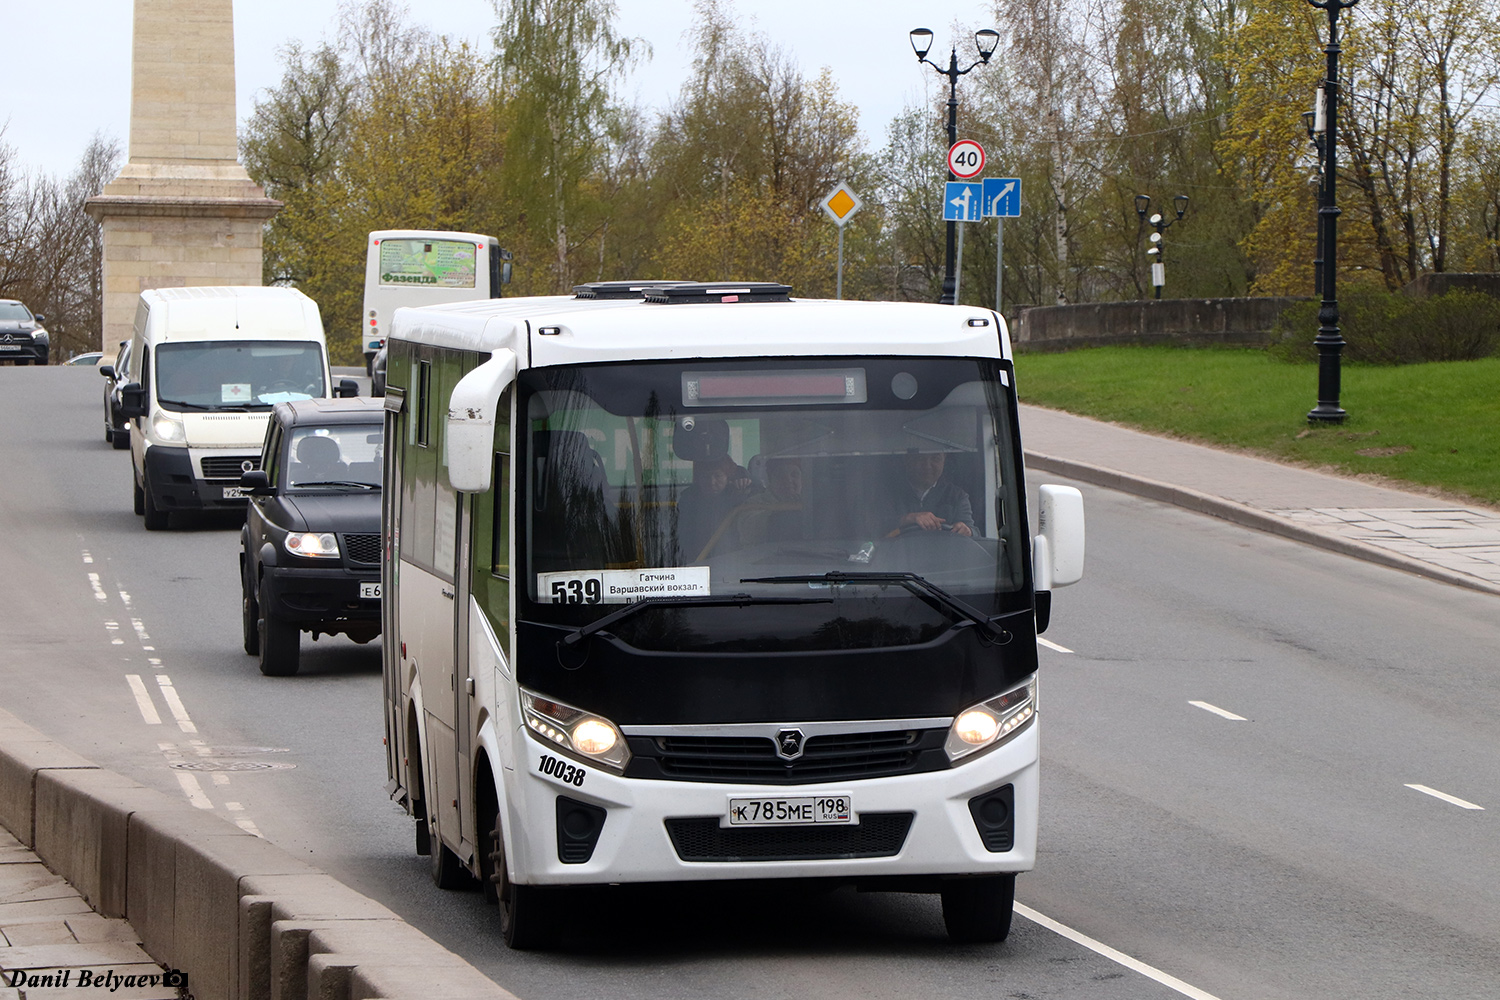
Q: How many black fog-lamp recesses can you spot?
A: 2